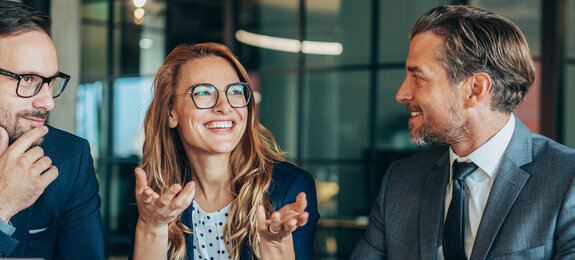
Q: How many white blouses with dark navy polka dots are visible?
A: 1